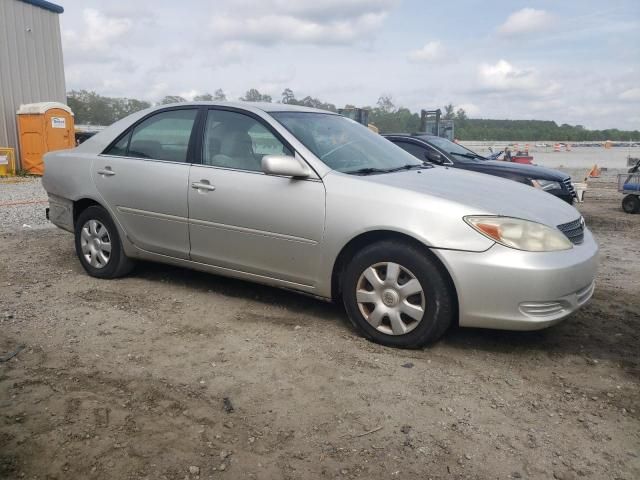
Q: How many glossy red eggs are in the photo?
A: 0